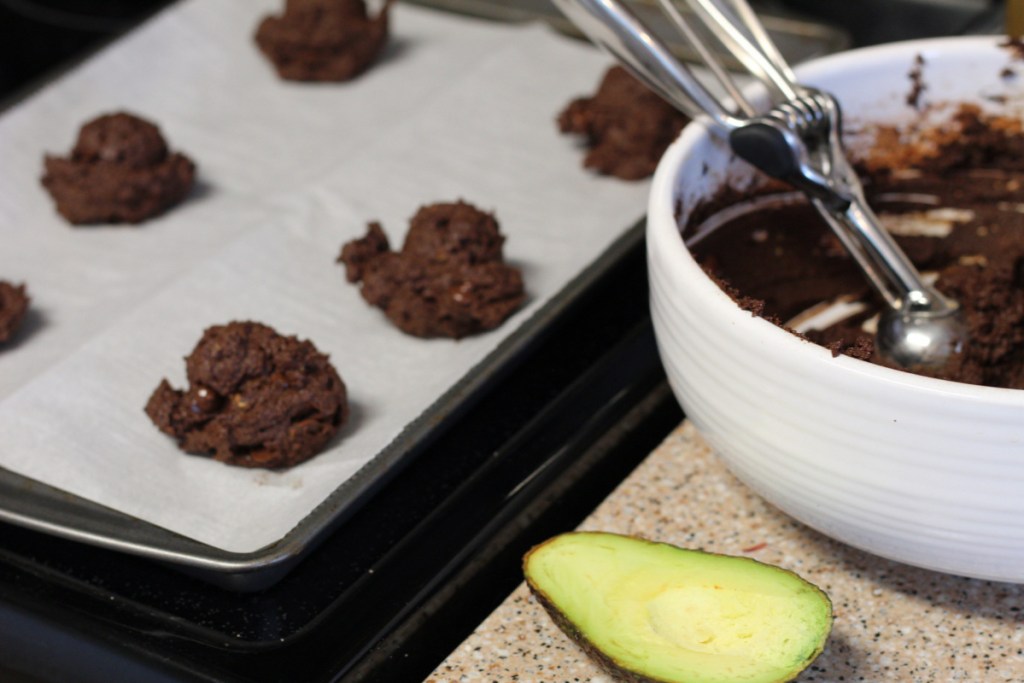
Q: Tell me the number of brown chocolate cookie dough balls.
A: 6